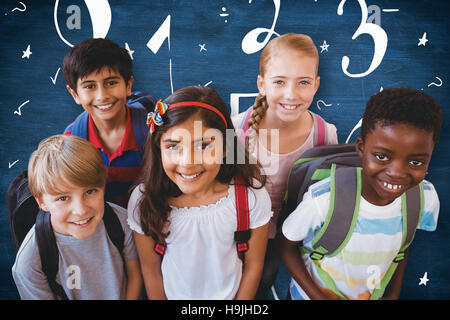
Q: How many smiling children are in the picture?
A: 5